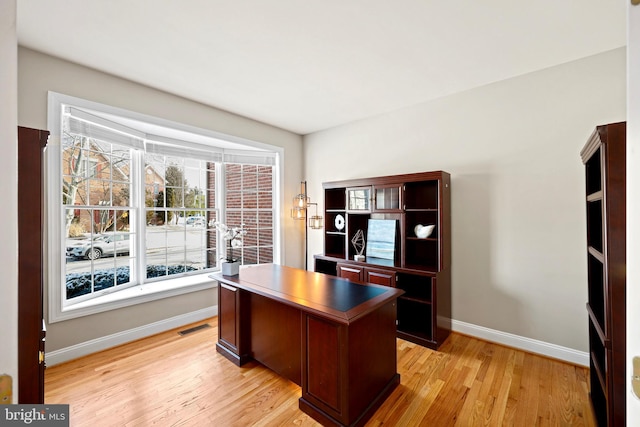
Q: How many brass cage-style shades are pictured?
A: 3